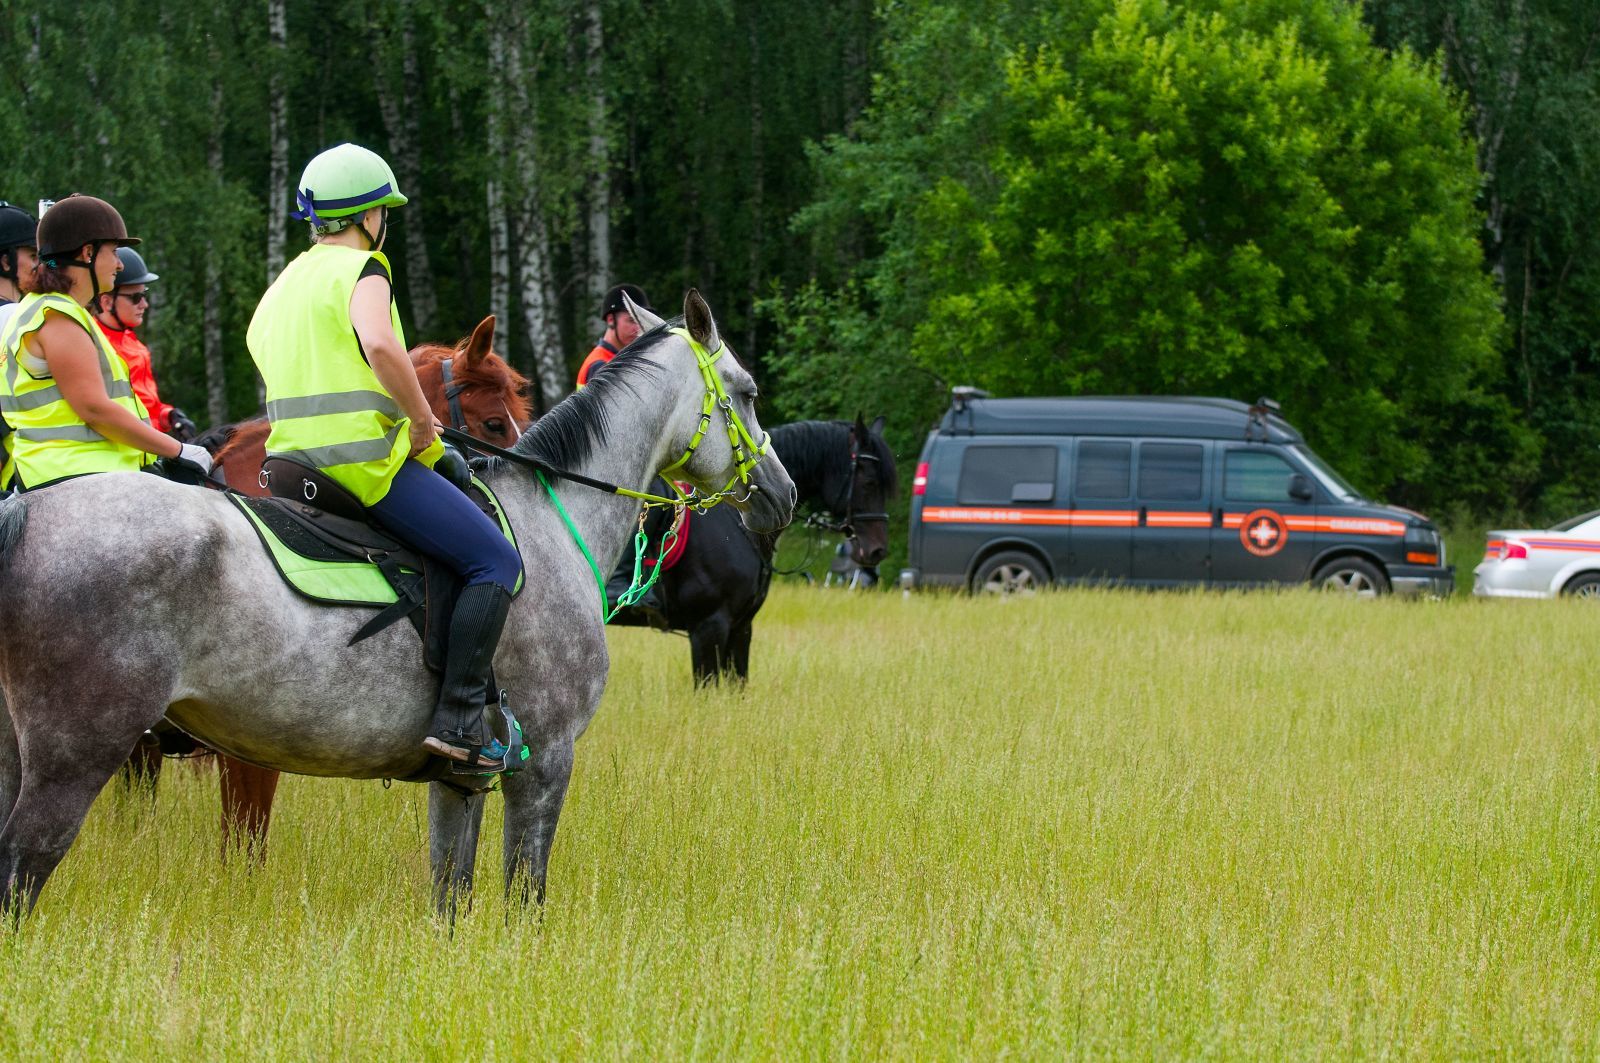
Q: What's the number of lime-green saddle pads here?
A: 1